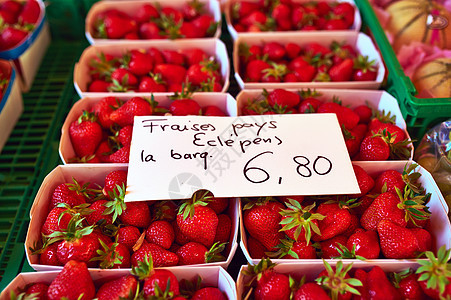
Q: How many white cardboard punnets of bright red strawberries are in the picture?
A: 10